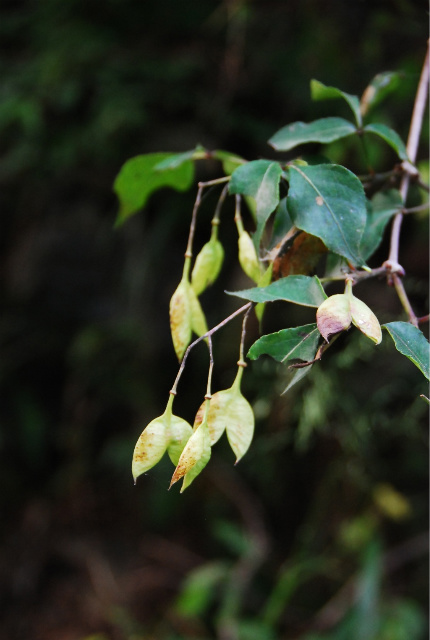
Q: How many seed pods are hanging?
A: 7